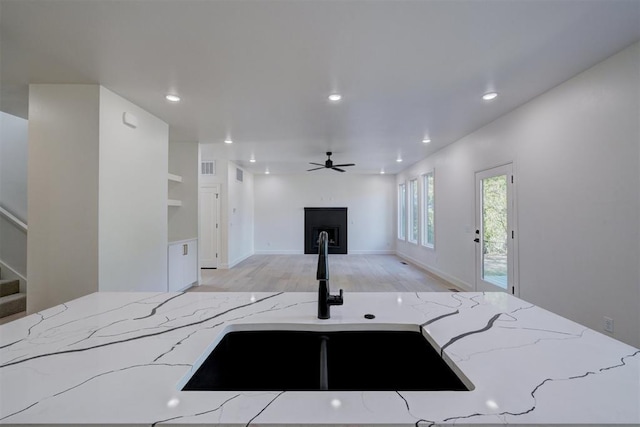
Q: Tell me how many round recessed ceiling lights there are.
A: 9